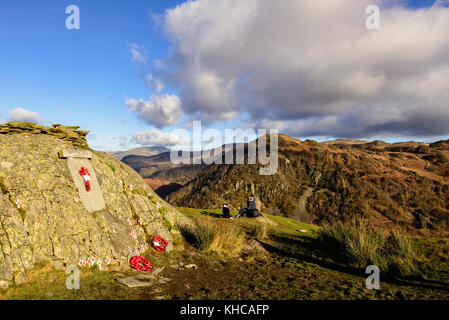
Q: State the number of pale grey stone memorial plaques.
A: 1